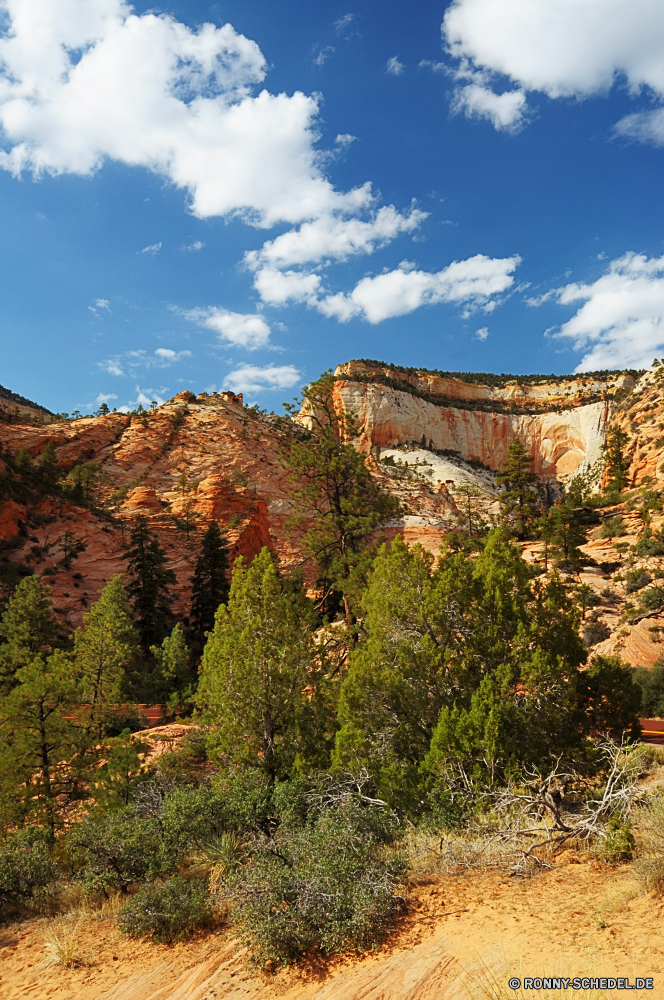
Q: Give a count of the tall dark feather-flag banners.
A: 0